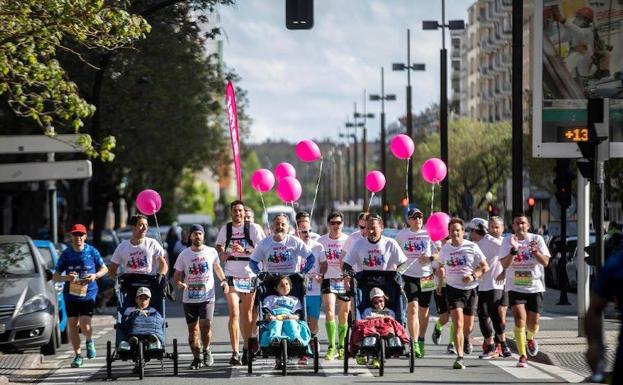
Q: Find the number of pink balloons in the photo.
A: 9